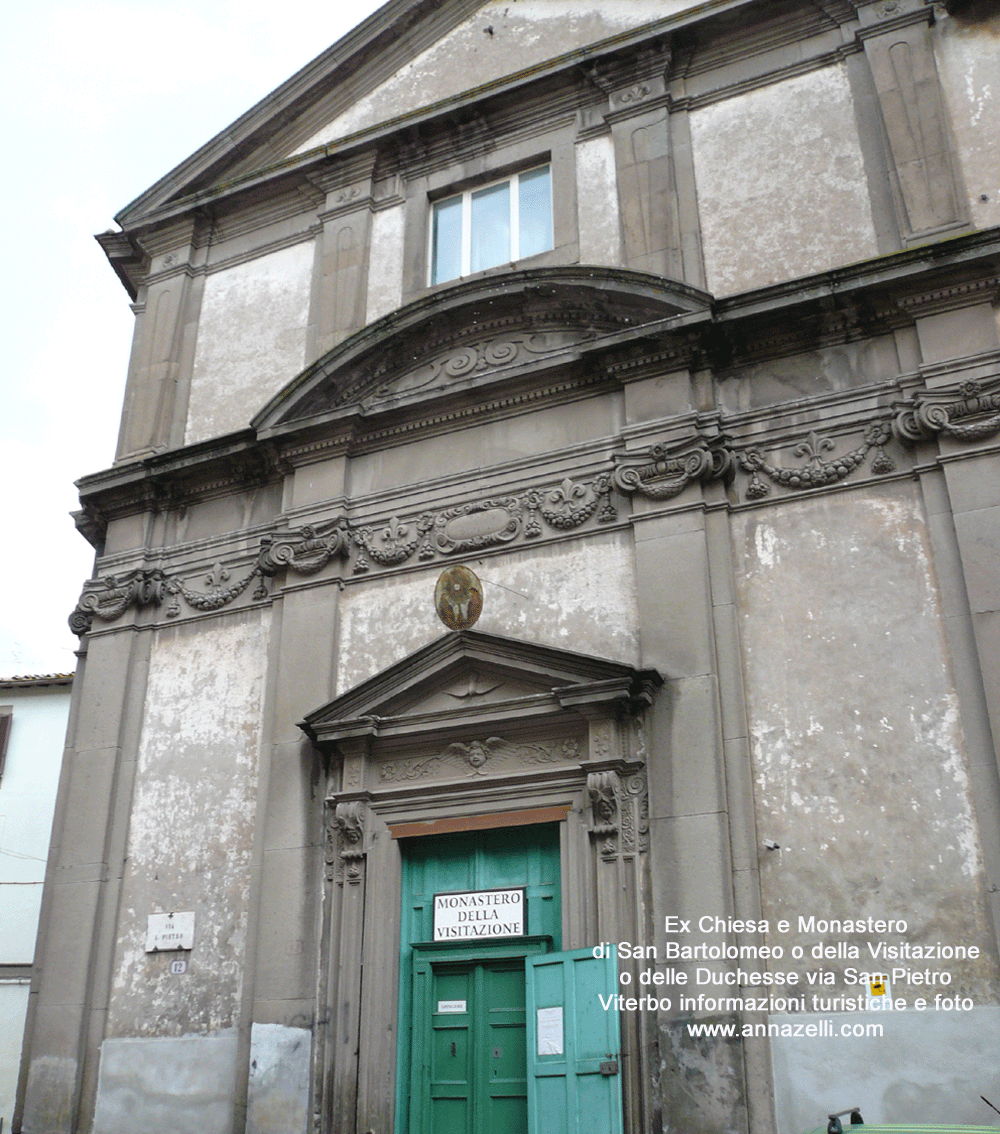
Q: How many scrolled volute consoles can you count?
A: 2